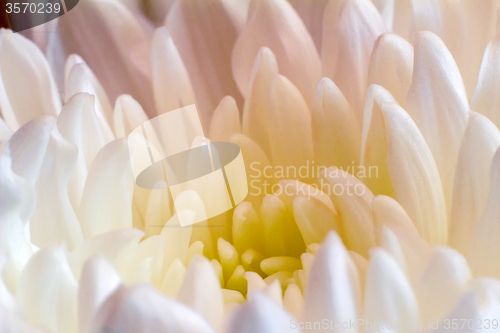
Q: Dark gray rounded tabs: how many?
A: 1